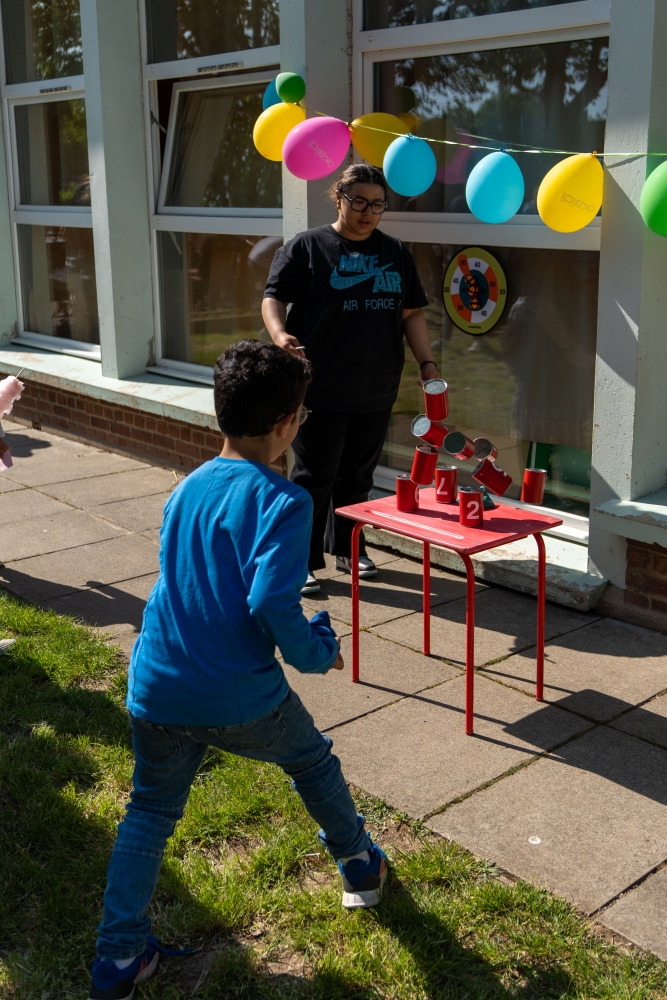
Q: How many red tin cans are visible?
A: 10